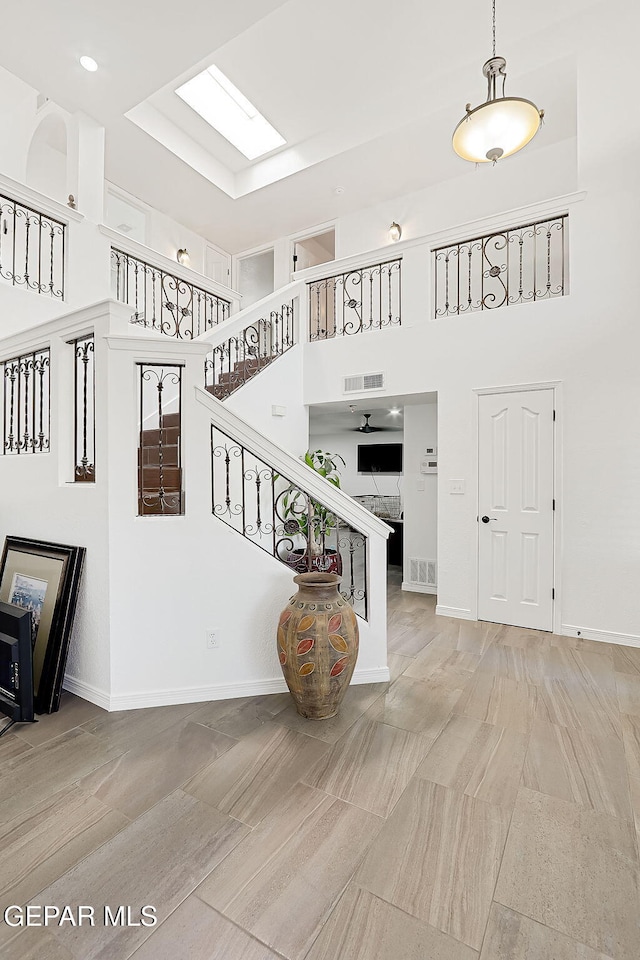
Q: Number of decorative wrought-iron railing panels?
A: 9